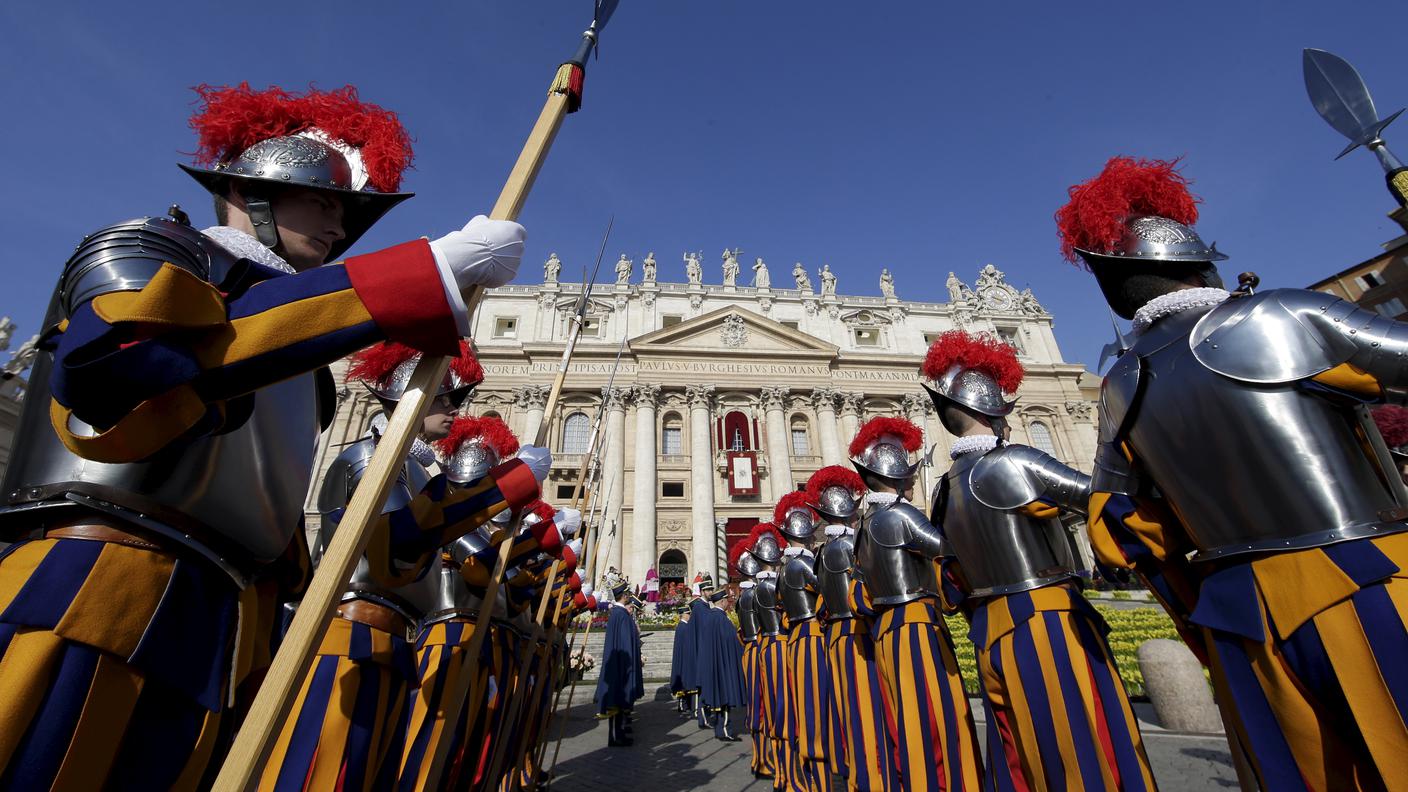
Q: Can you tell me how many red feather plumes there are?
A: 12